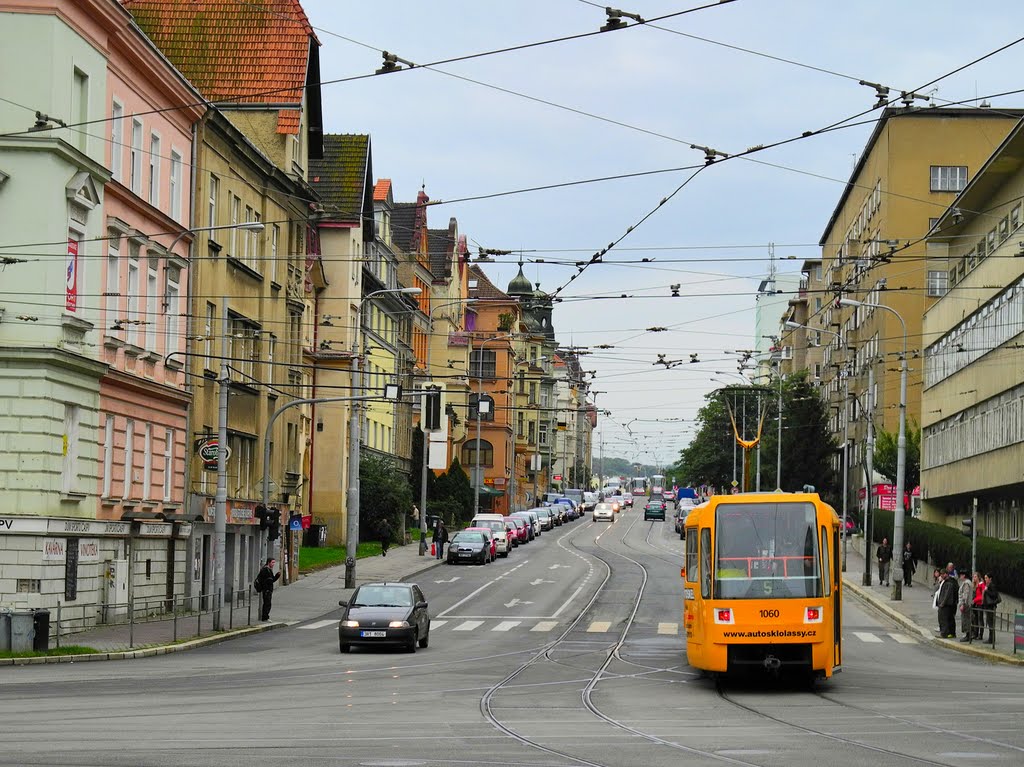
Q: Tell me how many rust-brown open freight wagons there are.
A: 0